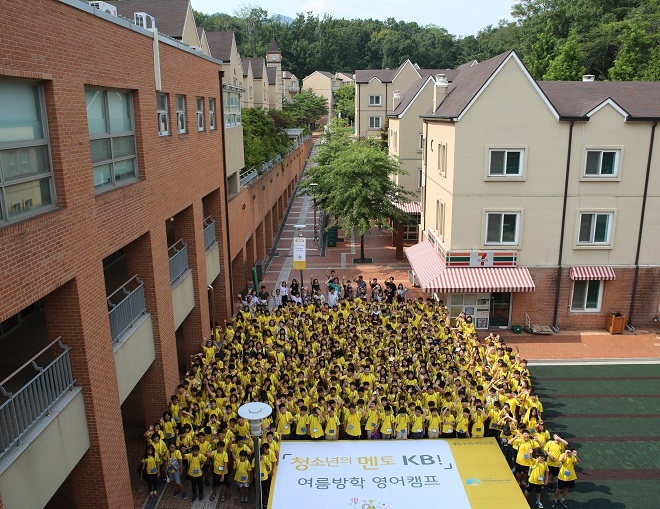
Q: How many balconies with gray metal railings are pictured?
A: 4